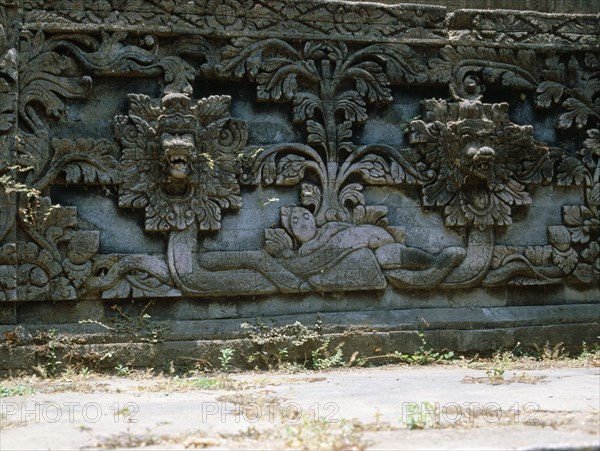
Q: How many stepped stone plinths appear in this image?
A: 1